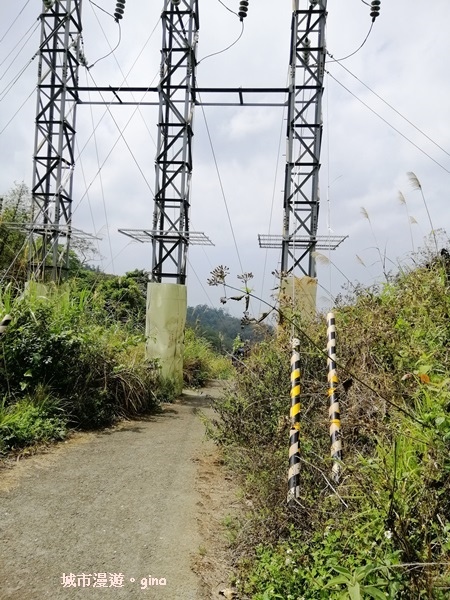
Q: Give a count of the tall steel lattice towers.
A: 3